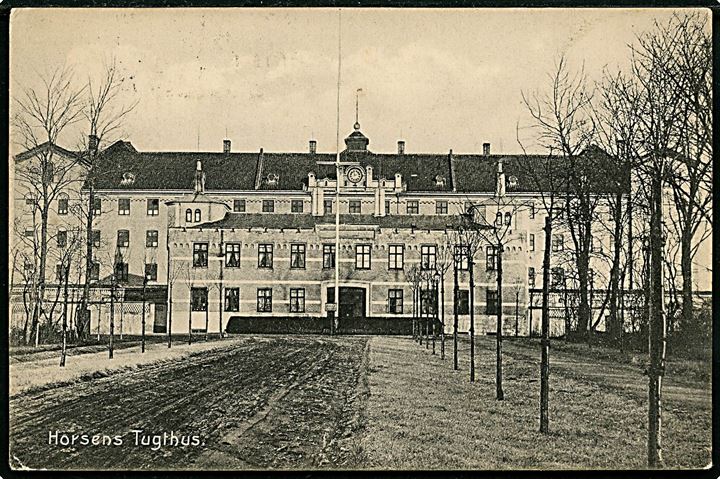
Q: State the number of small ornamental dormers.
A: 4